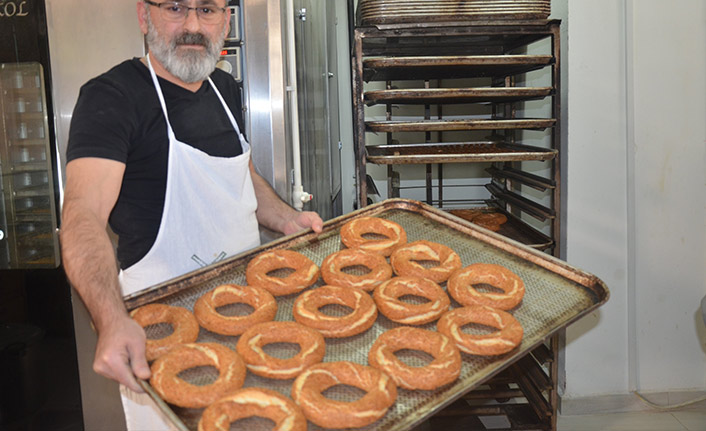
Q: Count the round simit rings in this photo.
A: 15